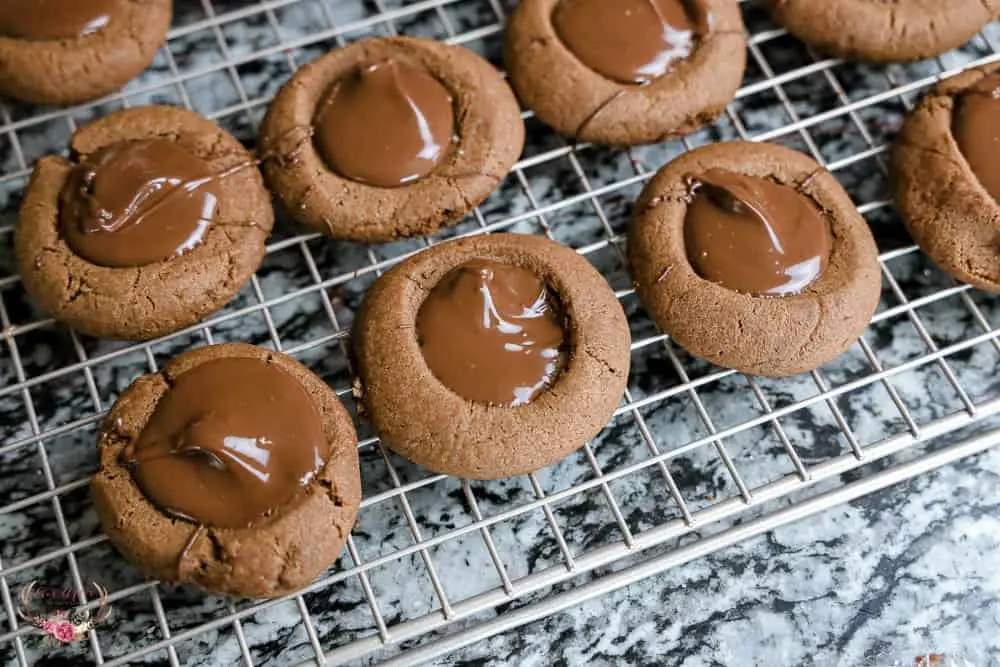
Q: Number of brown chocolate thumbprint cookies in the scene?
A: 9